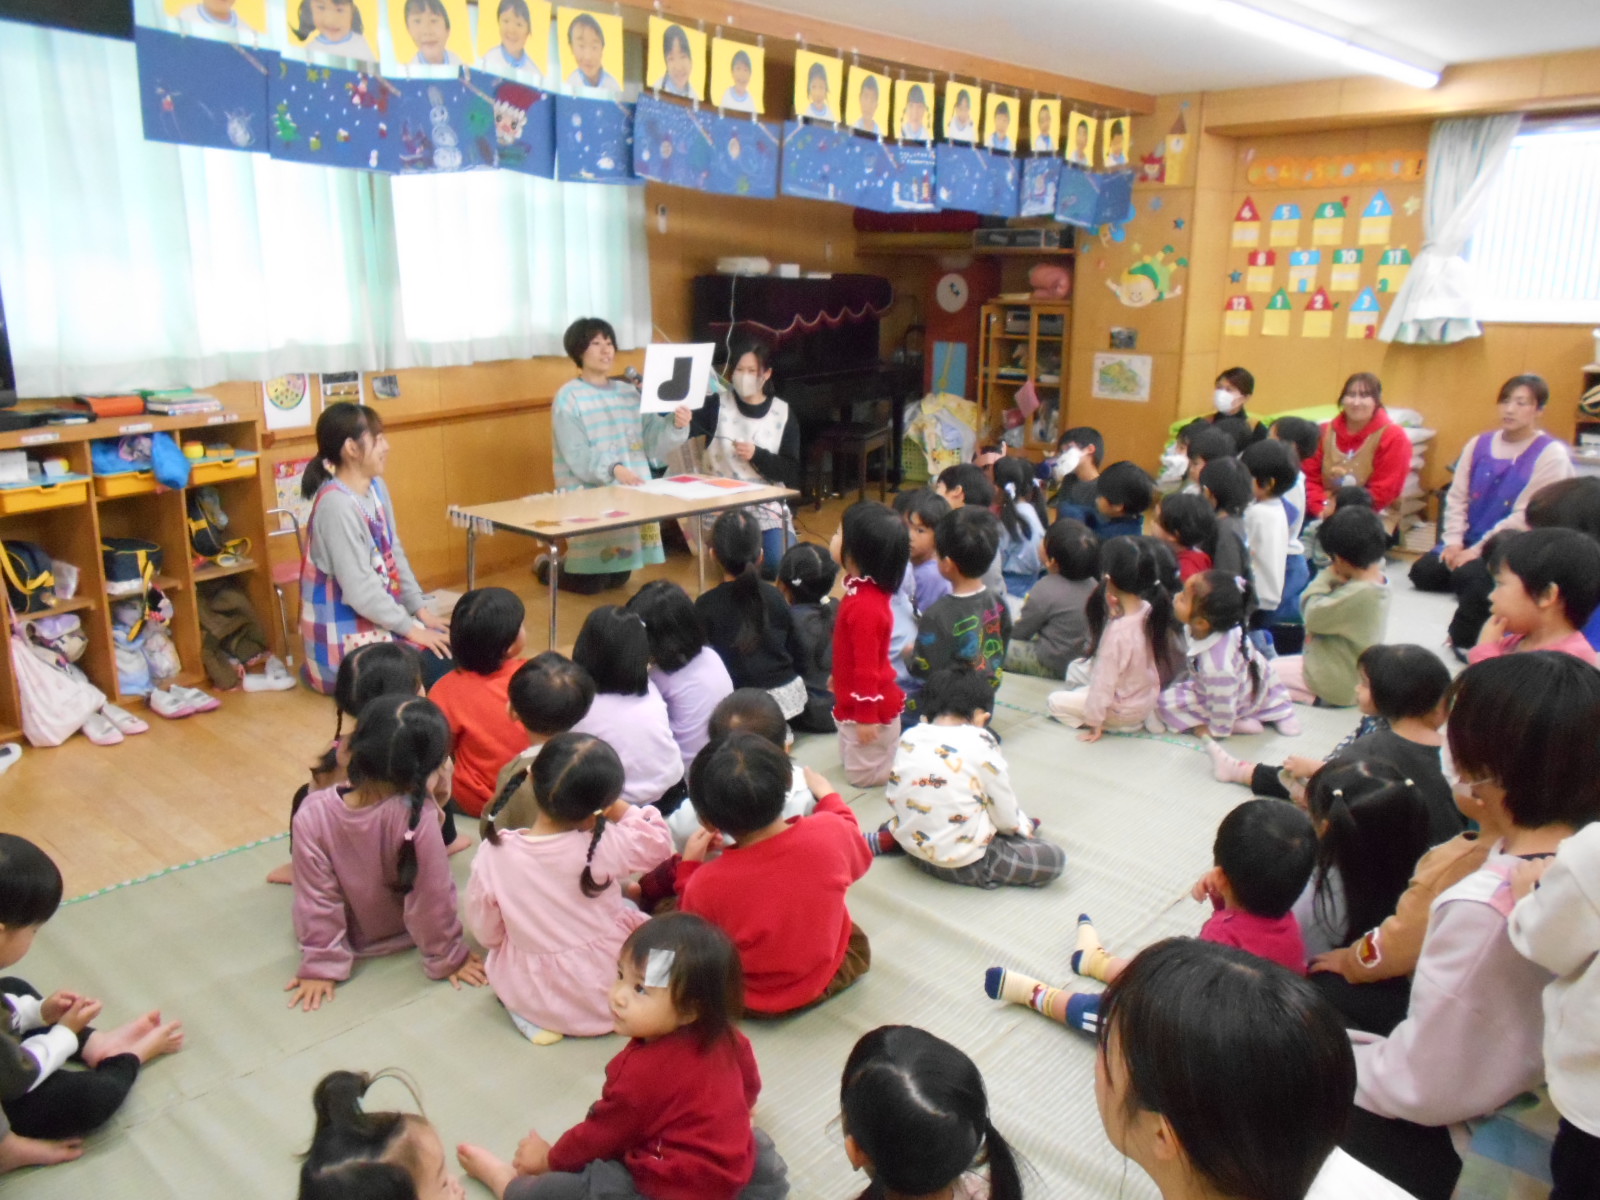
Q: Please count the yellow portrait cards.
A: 15